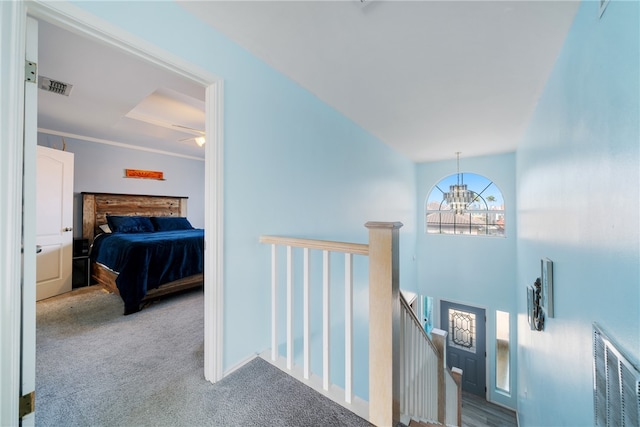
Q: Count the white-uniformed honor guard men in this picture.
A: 0